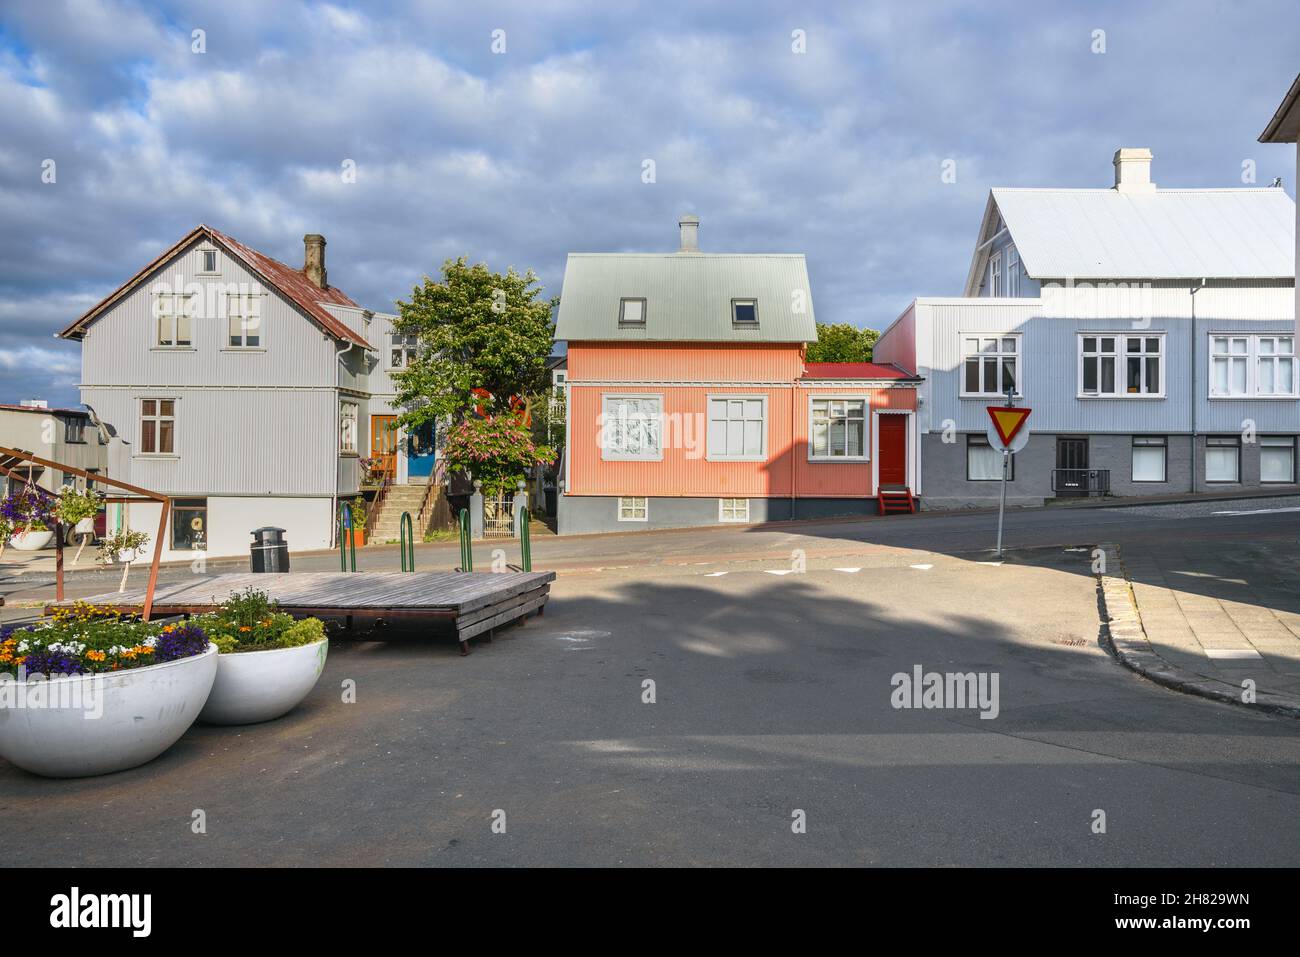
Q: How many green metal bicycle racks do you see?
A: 4